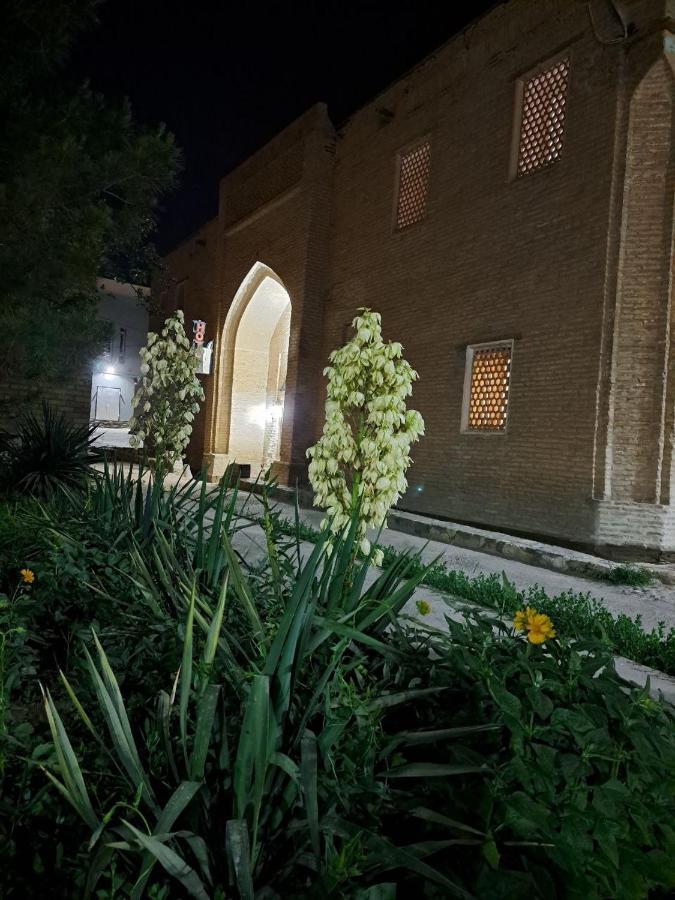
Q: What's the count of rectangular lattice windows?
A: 3